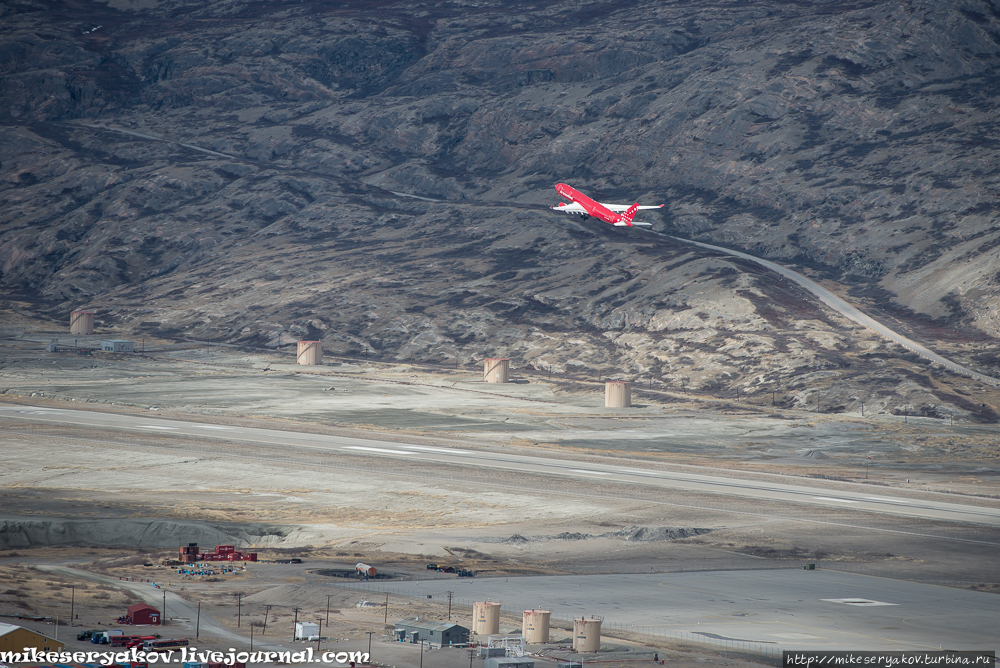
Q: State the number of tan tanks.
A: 7